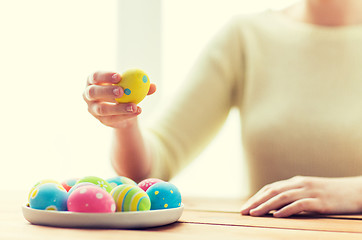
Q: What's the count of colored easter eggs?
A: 11